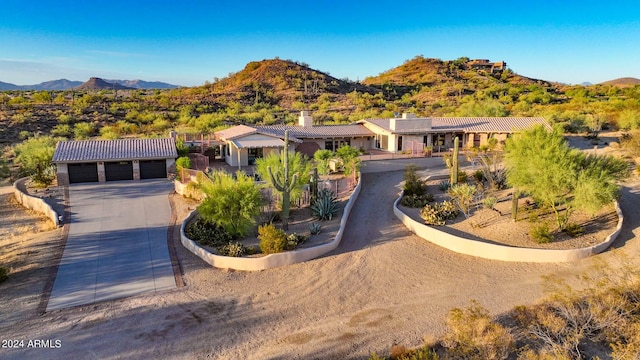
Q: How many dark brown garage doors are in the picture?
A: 3